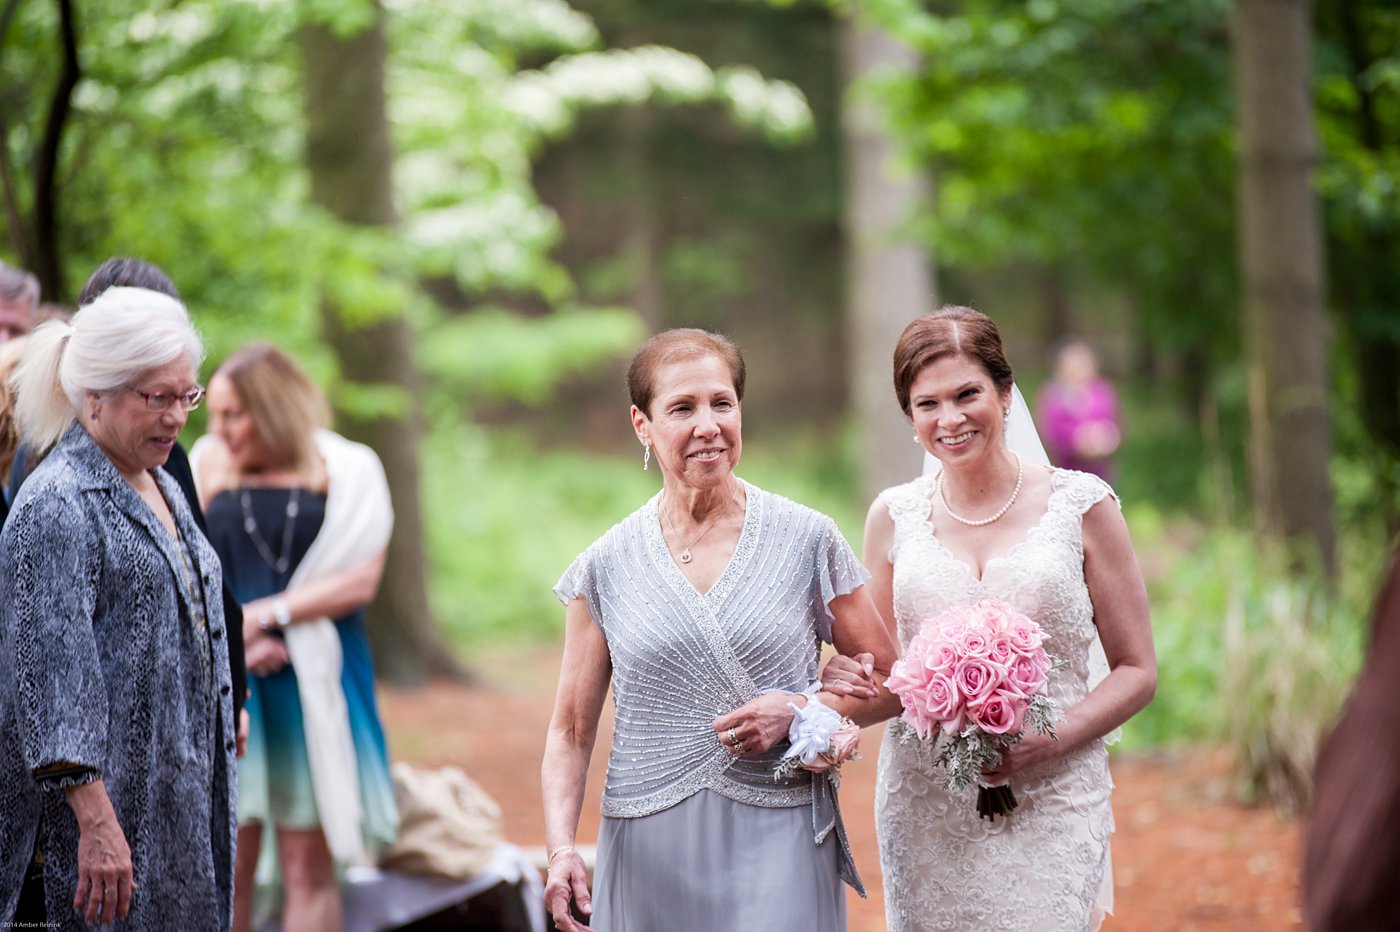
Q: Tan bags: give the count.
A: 1